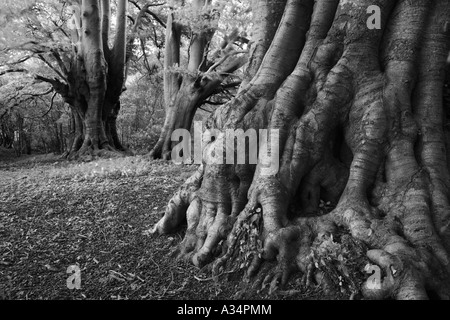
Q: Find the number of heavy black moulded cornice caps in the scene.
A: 0